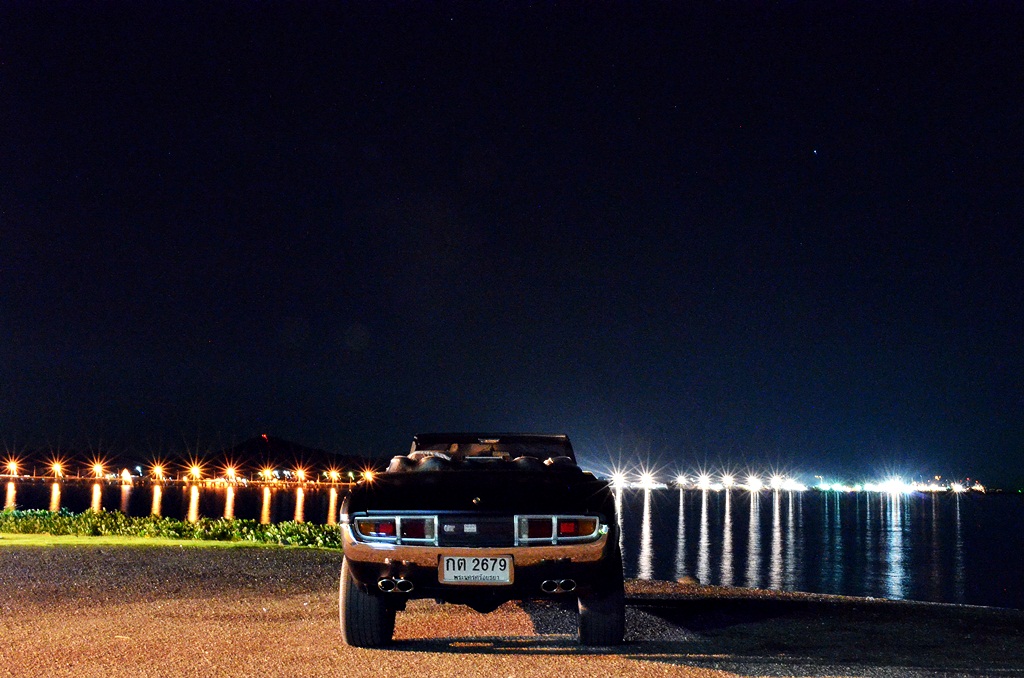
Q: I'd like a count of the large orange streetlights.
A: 10